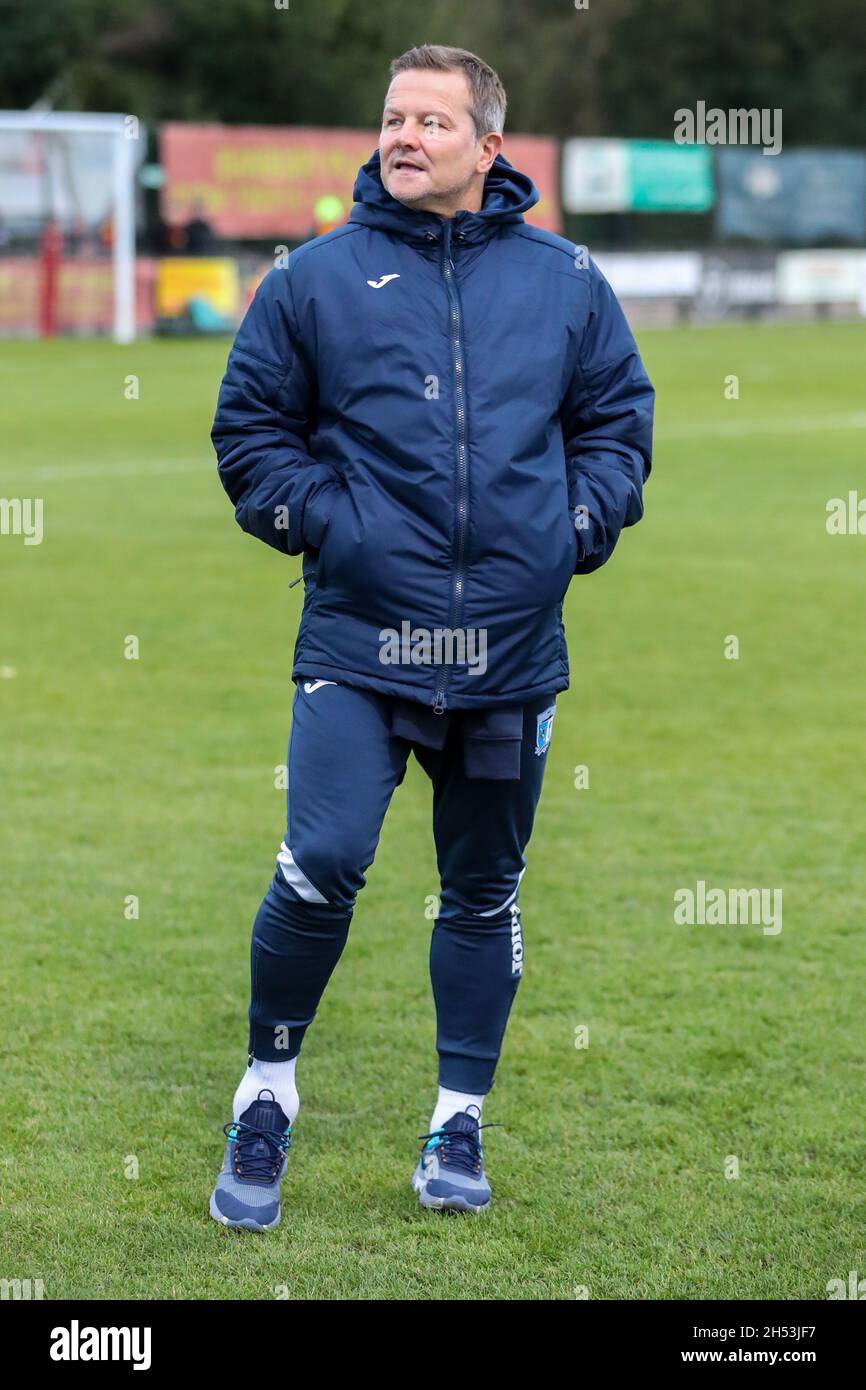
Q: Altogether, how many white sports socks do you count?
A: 2